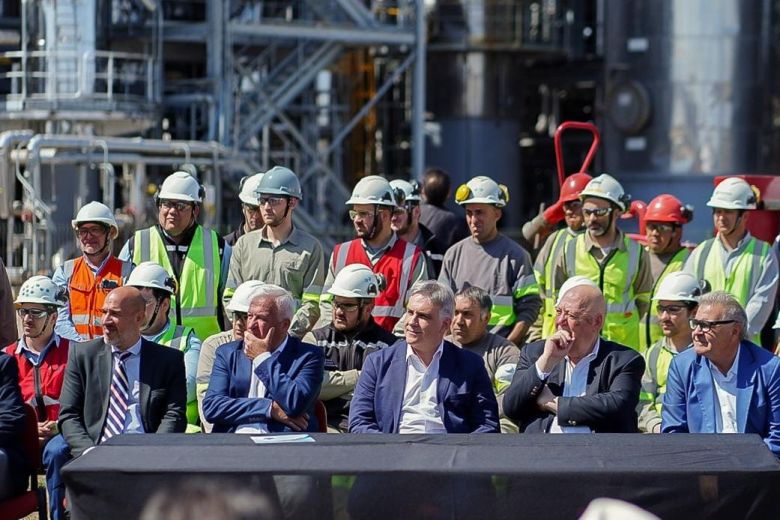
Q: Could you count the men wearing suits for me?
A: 5